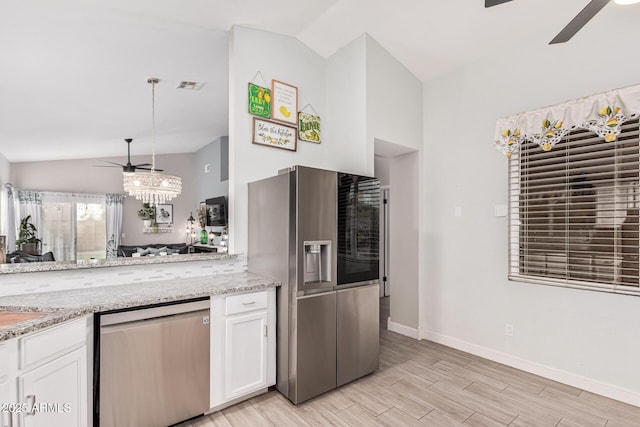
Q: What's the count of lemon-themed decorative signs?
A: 4